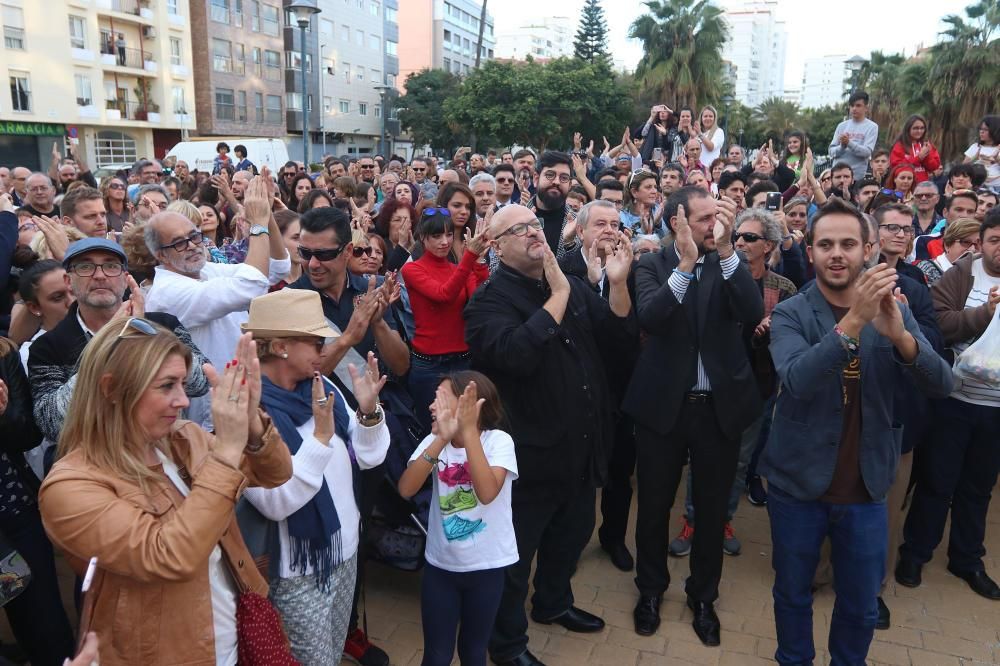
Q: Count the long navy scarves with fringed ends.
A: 1